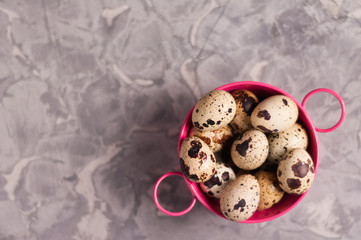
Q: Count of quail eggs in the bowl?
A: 11